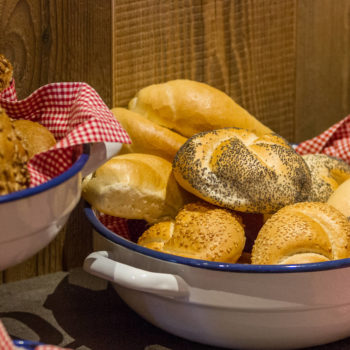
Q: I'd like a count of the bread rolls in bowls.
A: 11